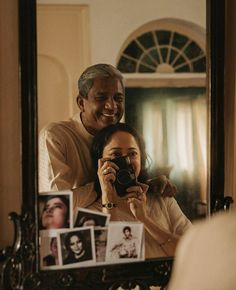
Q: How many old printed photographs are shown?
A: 6